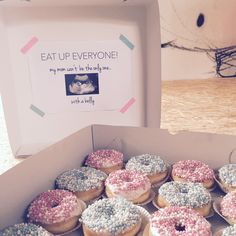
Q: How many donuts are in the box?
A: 13